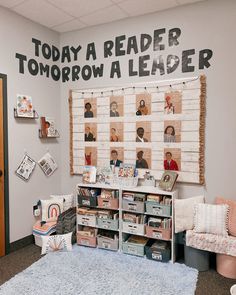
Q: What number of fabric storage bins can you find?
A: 12